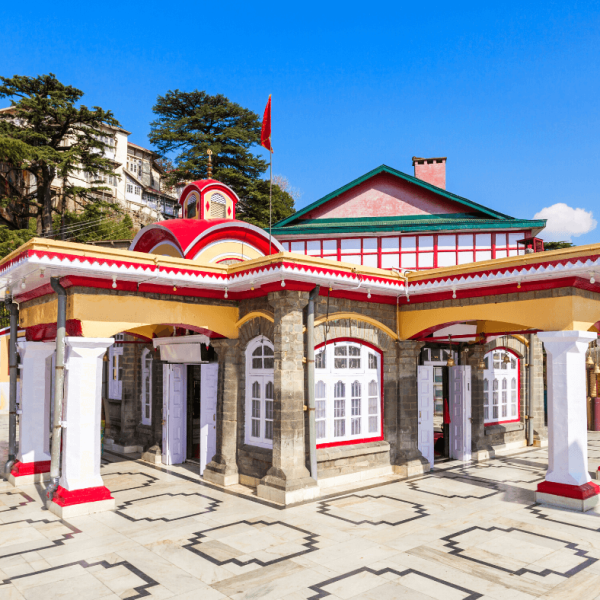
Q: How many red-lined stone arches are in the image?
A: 2